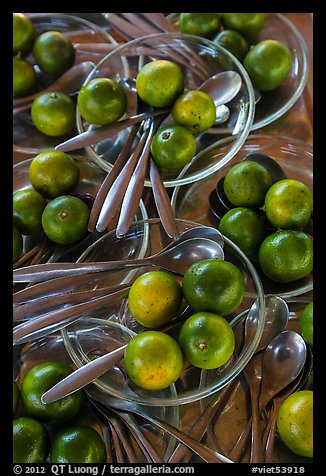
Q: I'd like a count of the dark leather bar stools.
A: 0